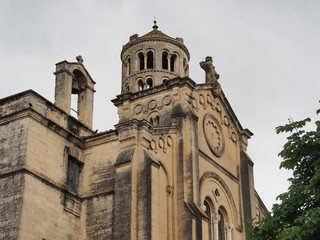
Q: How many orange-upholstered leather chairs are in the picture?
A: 0